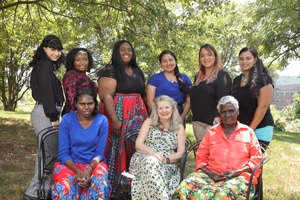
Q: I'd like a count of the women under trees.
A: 9